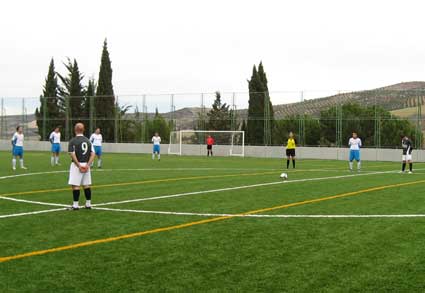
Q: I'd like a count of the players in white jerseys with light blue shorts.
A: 5